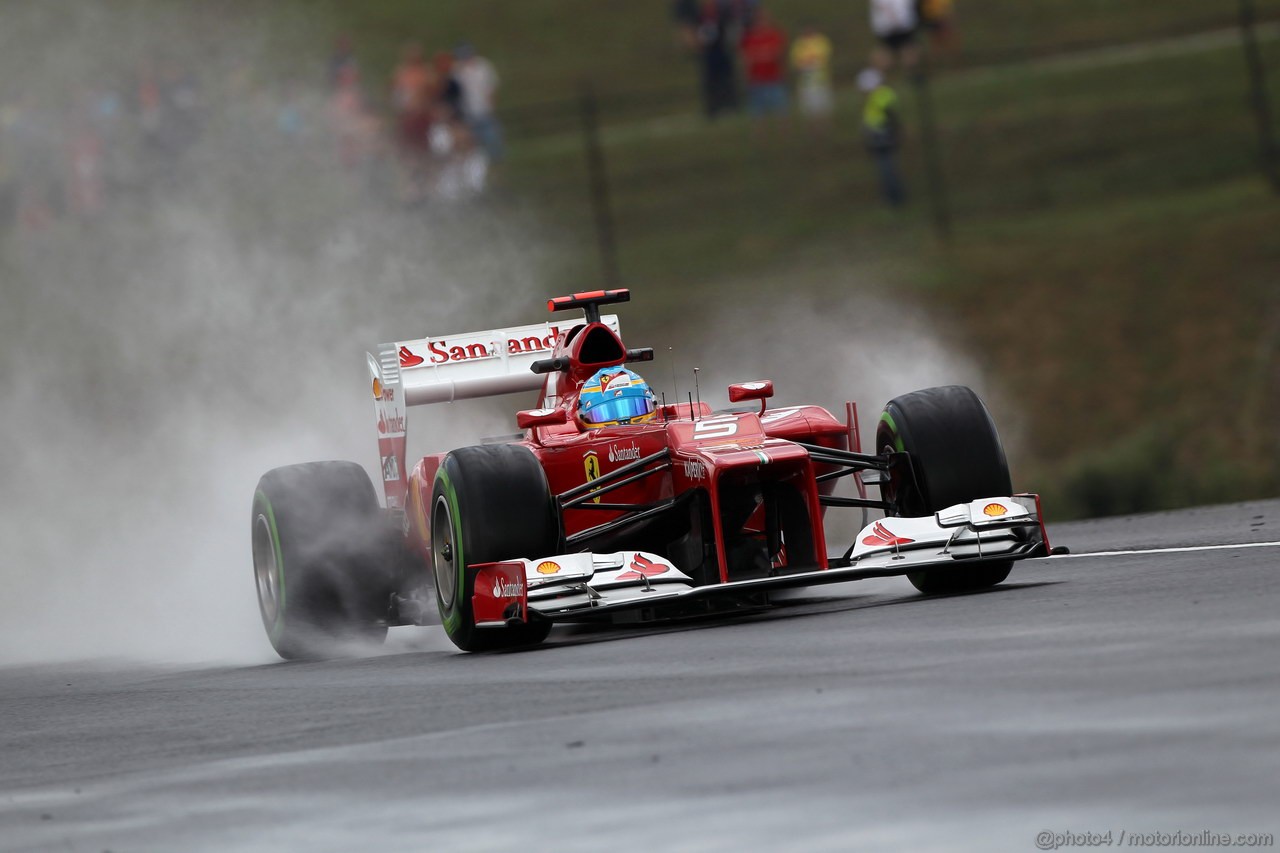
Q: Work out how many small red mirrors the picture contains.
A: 2